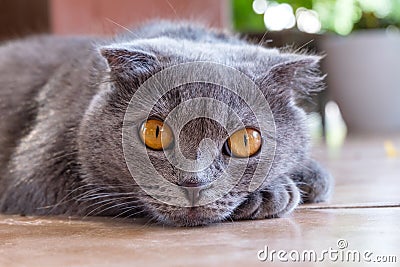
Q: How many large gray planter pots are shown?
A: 1